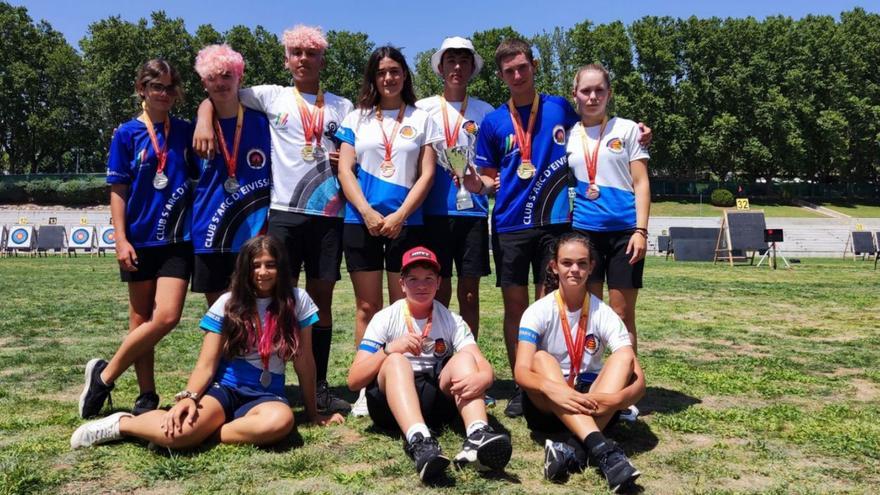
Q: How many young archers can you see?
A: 10